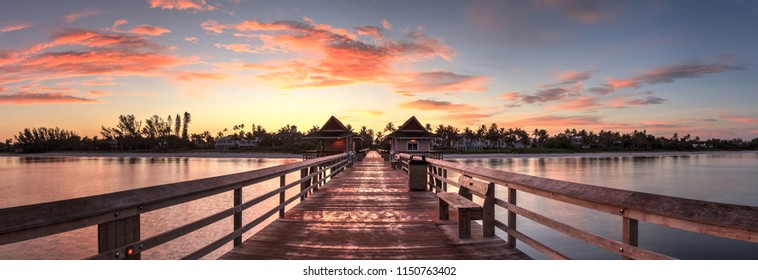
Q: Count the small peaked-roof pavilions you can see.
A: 2